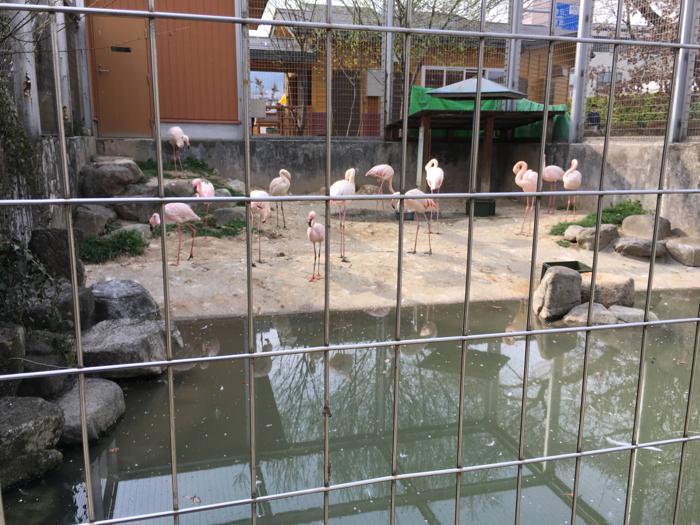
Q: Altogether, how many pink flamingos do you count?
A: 13